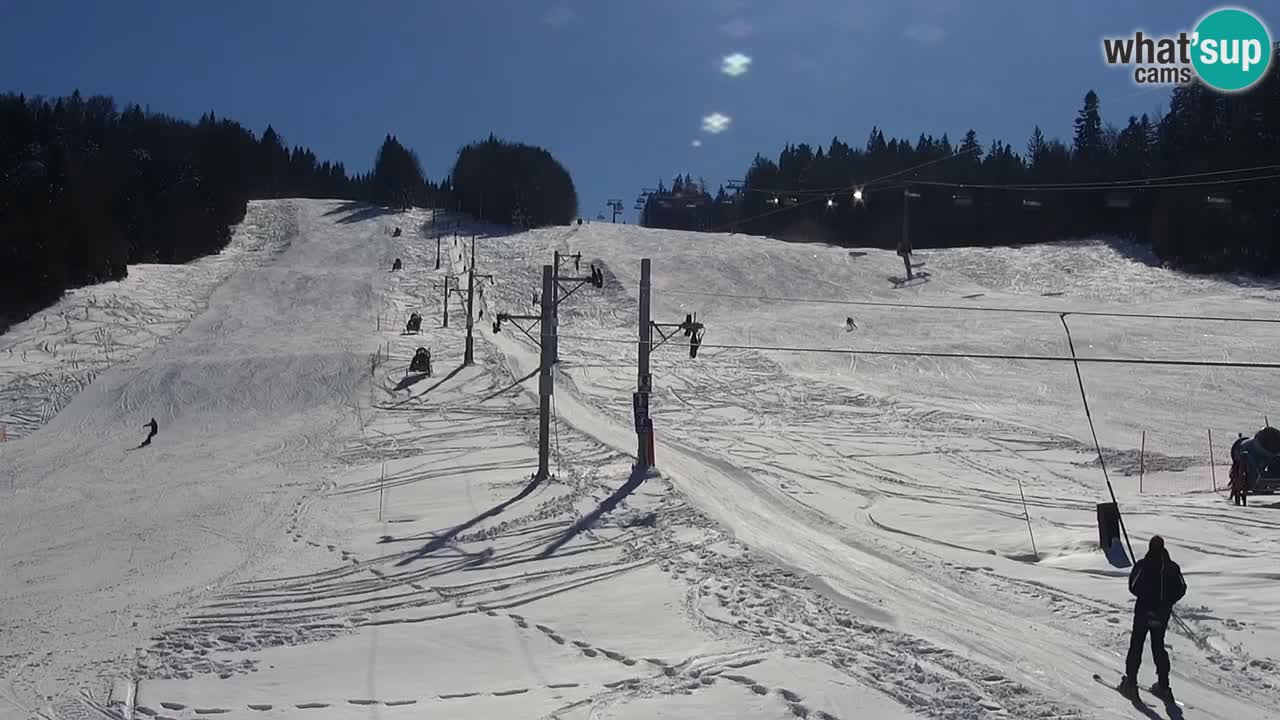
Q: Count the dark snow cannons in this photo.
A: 5